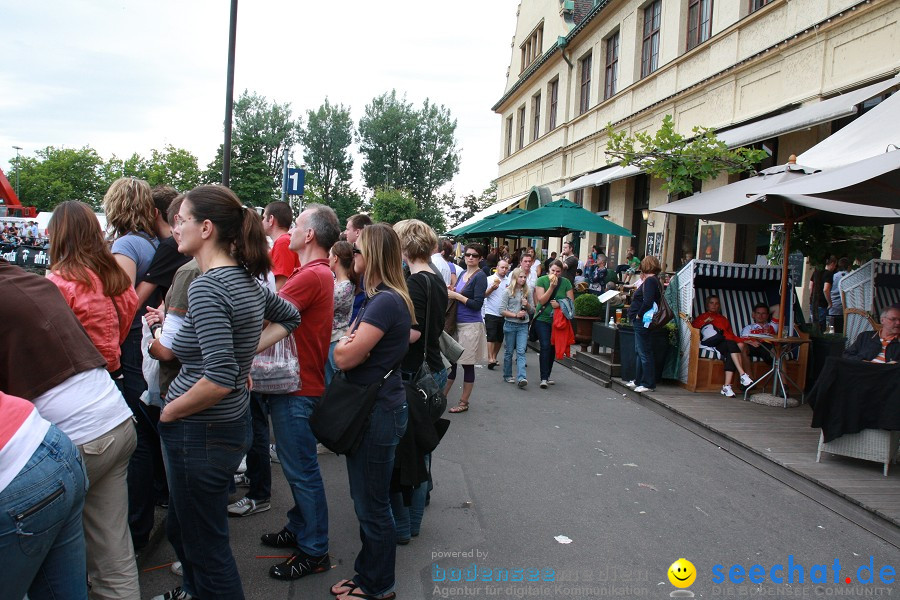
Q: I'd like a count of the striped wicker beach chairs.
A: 2